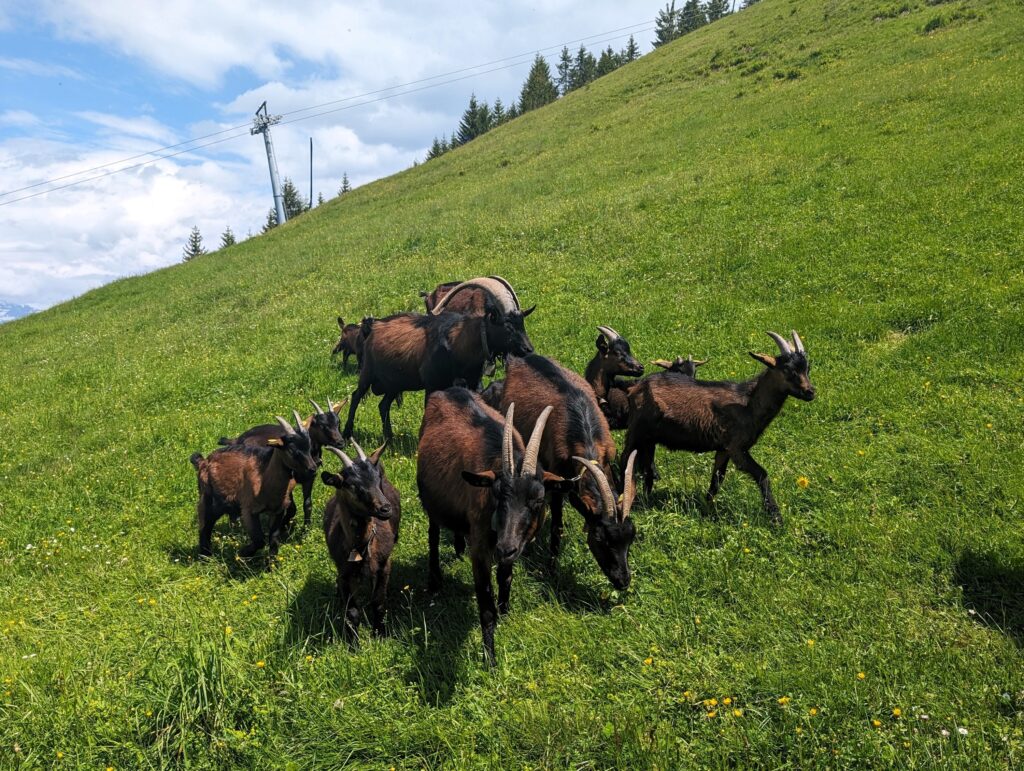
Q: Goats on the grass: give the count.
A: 11